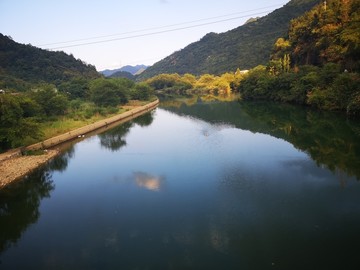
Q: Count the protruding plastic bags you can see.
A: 0